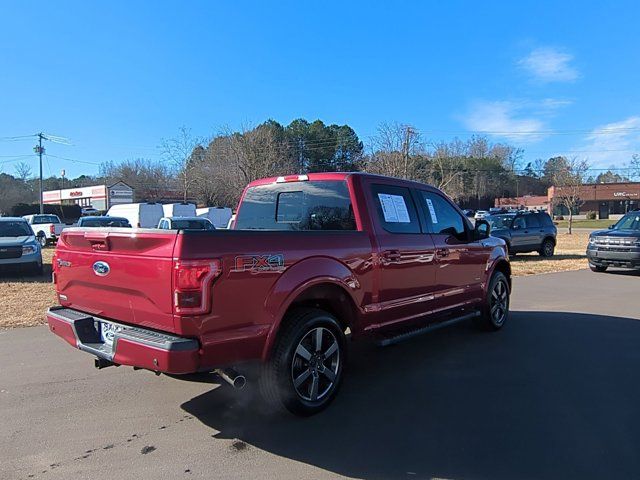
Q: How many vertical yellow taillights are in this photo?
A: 0